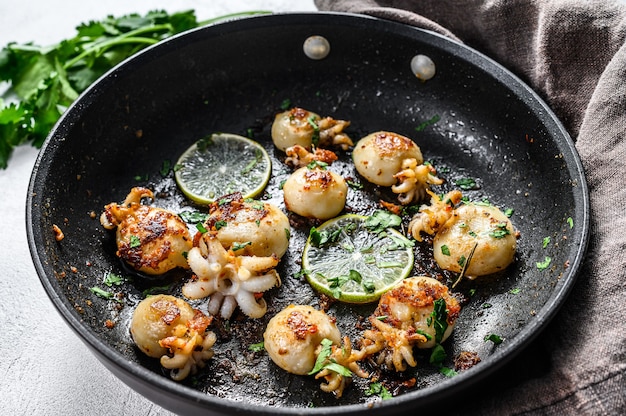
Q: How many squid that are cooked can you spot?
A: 9